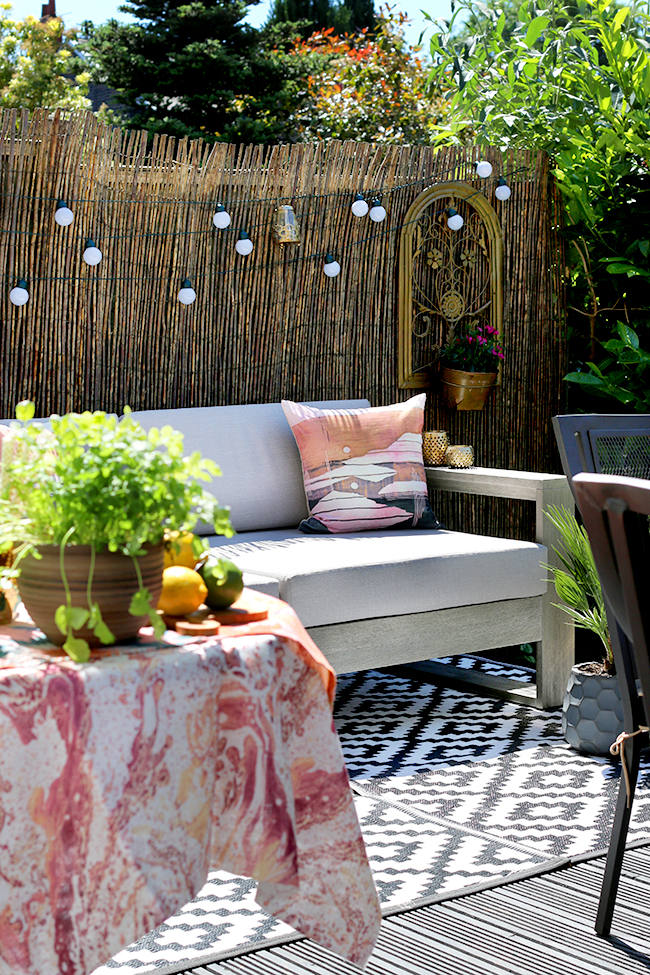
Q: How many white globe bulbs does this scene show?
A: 12